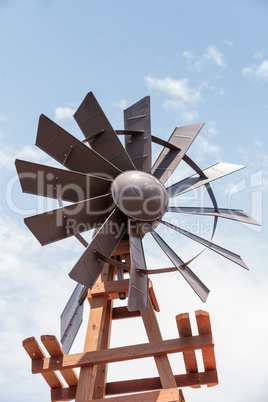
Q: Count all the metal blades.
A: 12